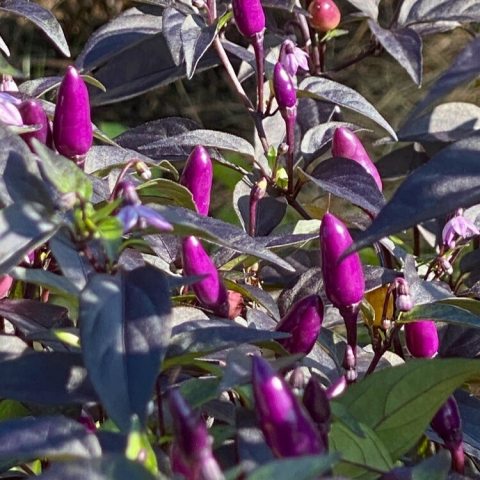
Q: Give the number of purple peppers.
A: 14